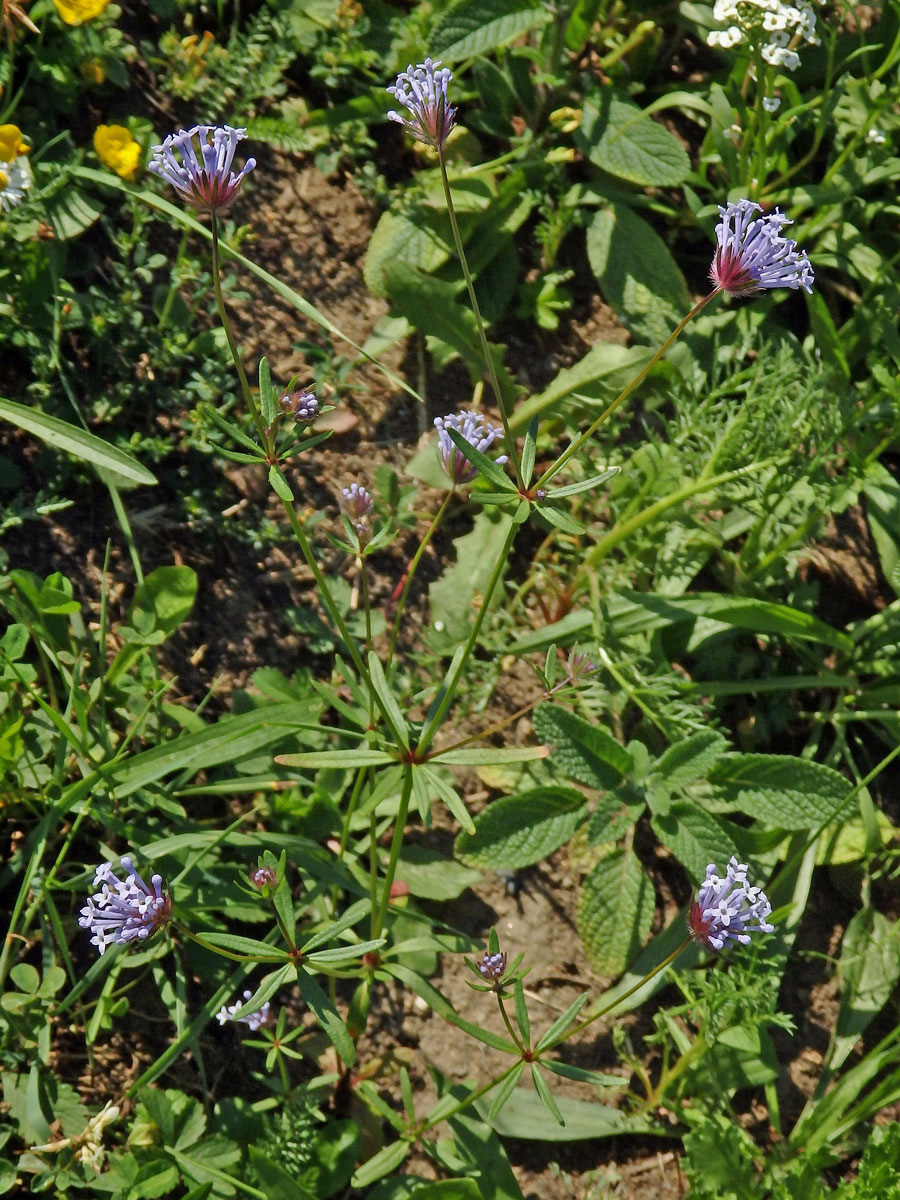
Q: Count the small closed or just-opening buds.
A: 5